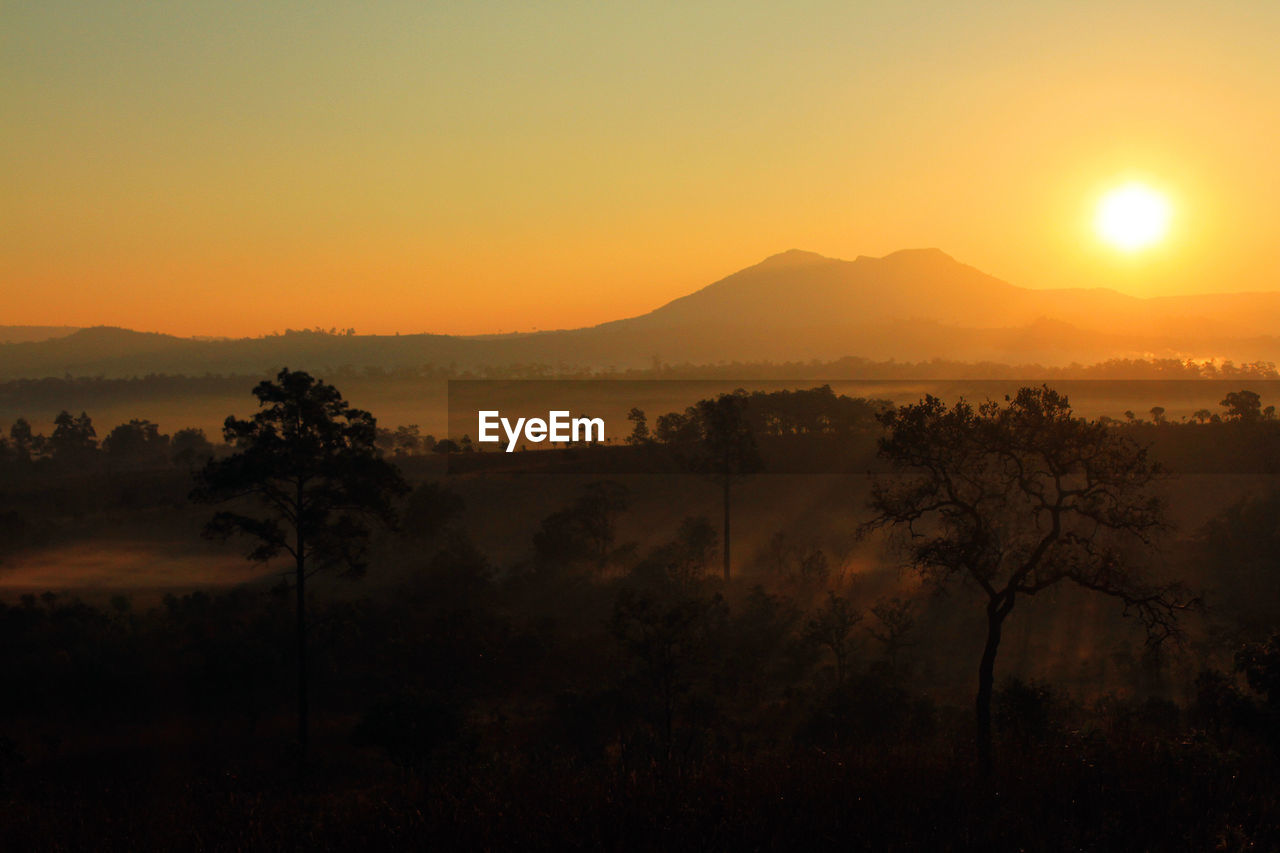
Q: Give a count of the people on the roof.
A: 0